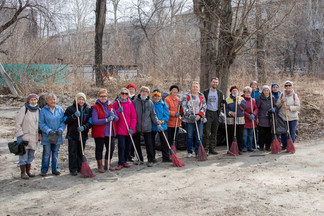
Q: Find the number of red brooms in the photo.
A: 7